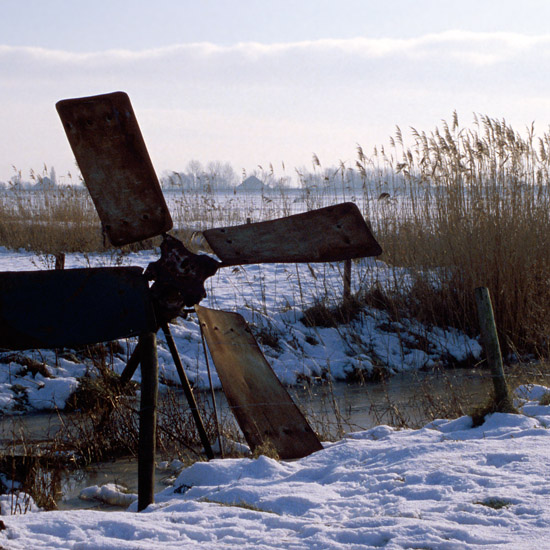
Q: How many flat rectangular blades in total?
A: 4